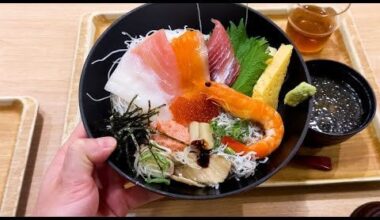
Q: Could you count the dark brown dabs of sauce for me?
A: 1